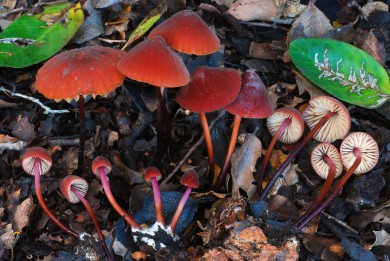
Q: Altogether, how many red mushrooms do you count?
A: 14